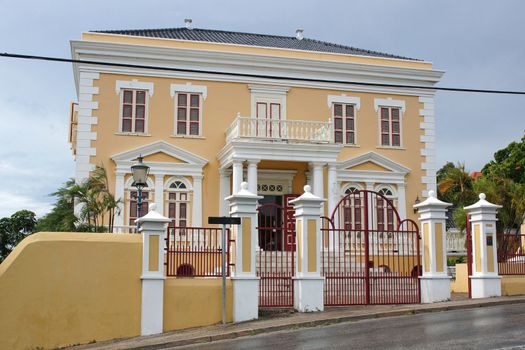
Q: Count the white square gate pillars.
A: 5